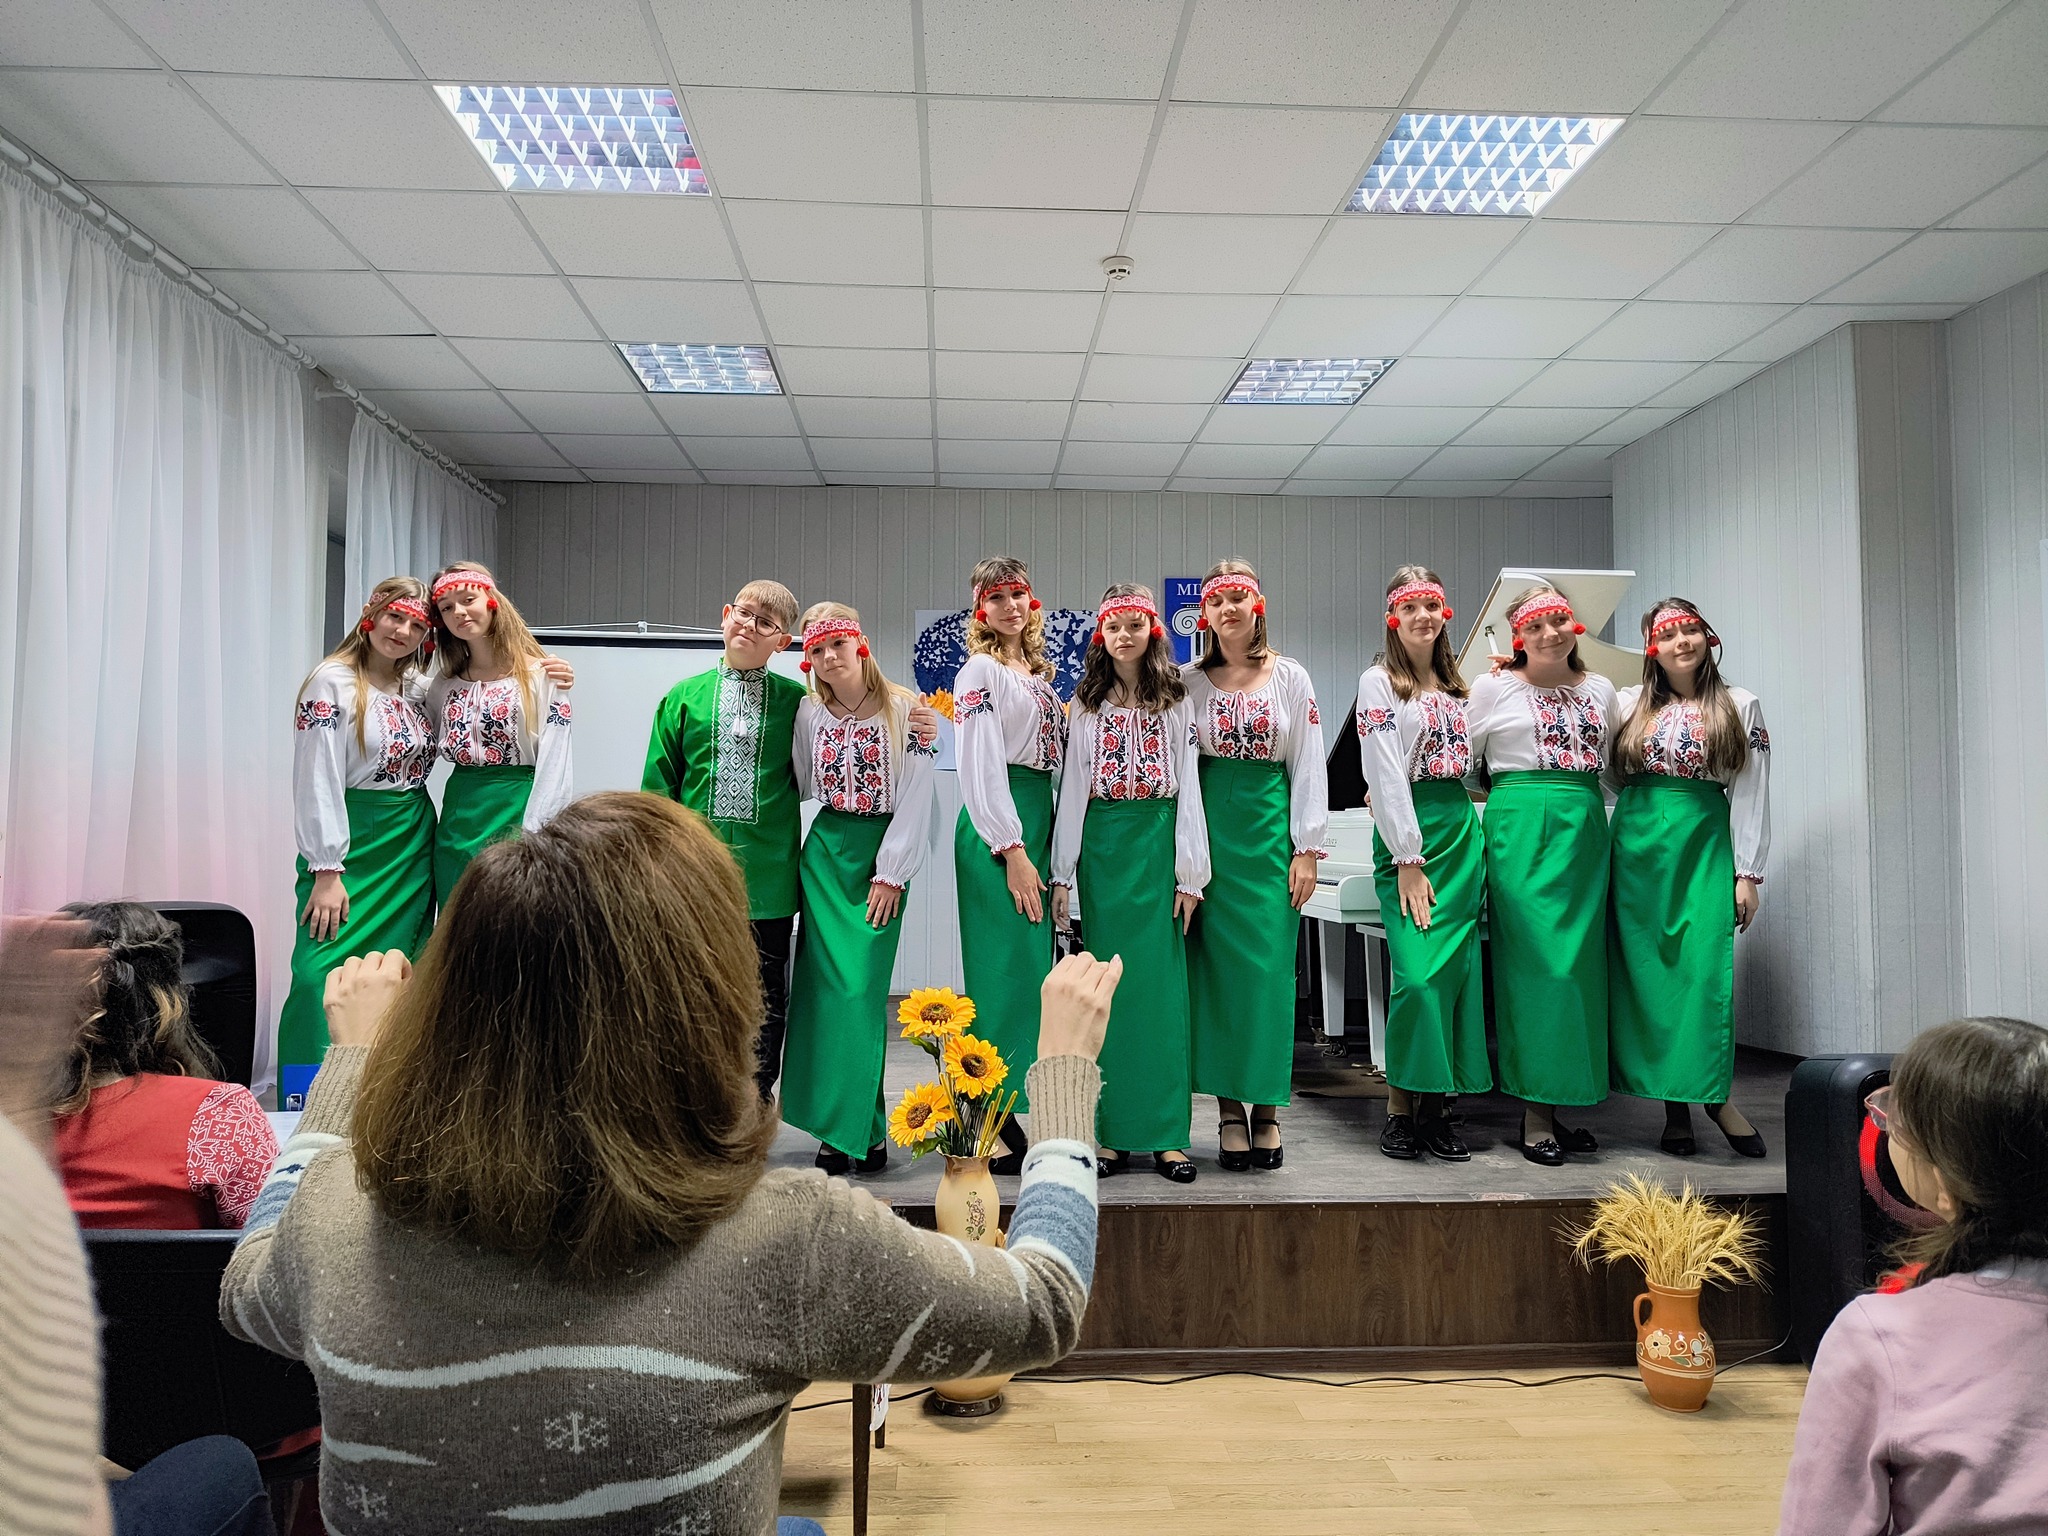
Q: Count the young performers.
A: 10